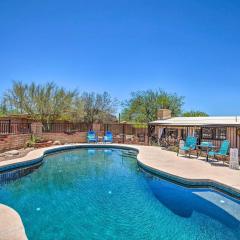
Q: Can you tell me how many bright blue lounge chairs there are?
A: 2